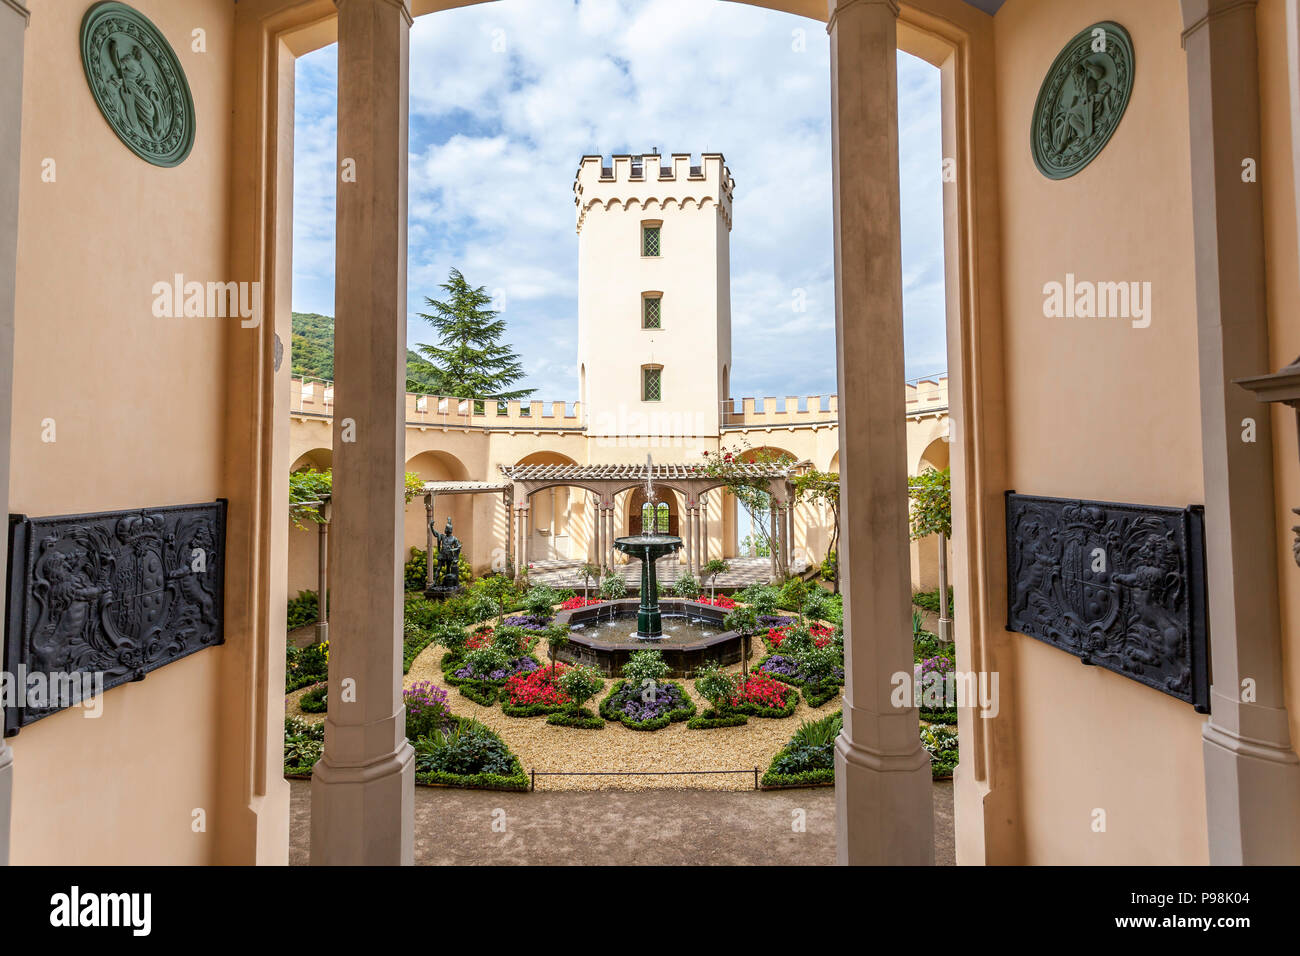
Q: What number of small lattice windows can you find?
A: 3